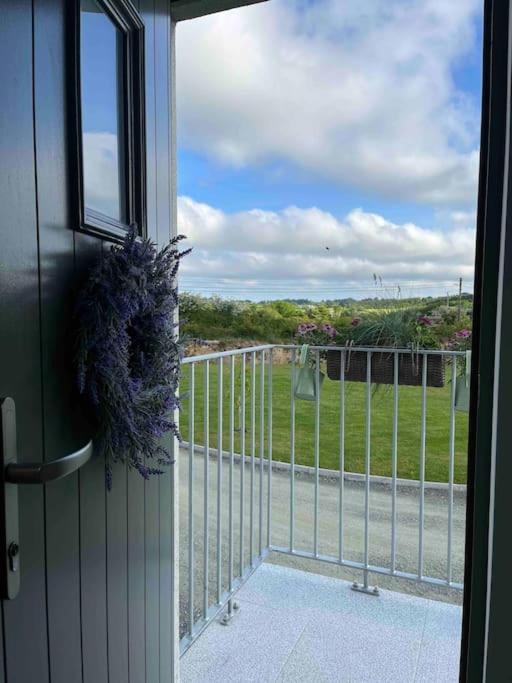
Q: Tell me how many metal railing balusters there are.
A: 15